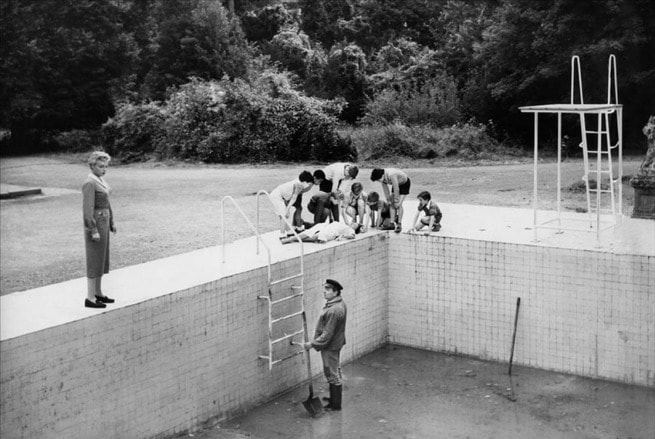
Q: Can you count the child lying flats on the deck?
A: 1